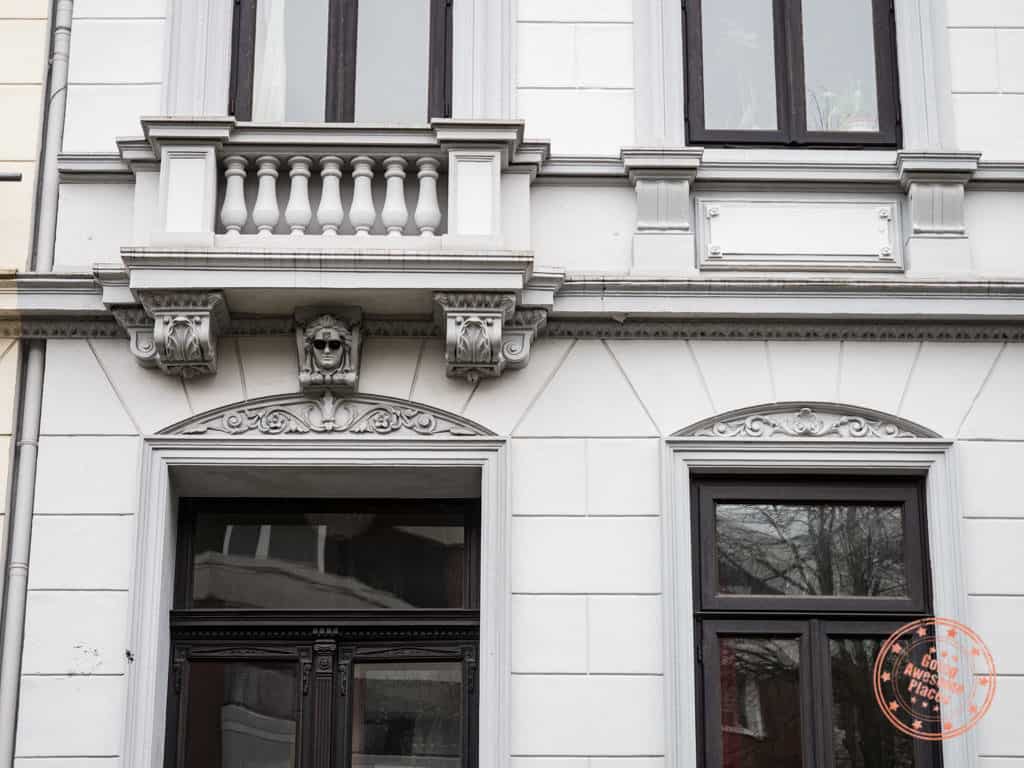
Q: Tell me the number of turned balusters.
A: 7